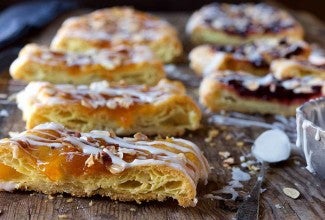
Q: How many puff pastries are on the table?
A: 8